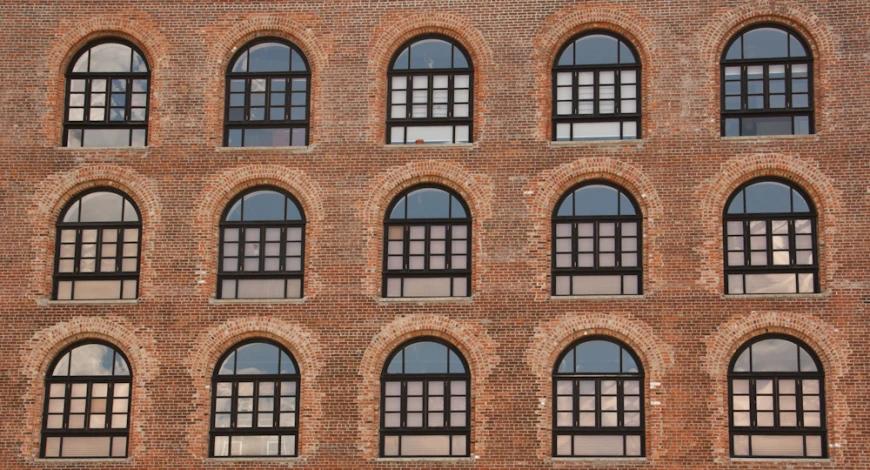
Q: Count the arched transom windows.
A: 15